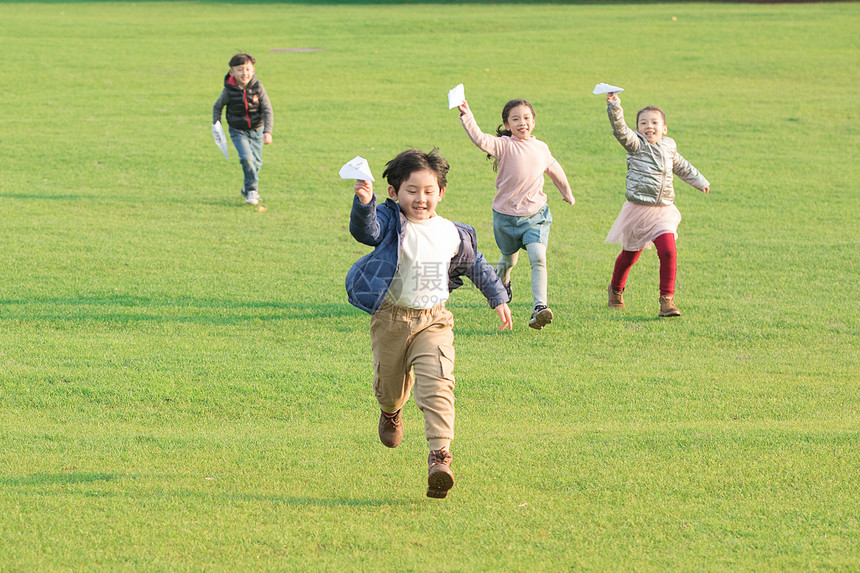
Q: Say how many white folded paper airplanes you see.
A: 4